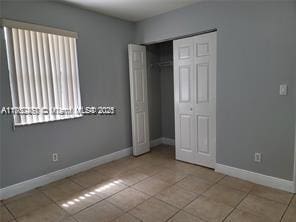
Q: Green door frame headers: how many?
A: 0